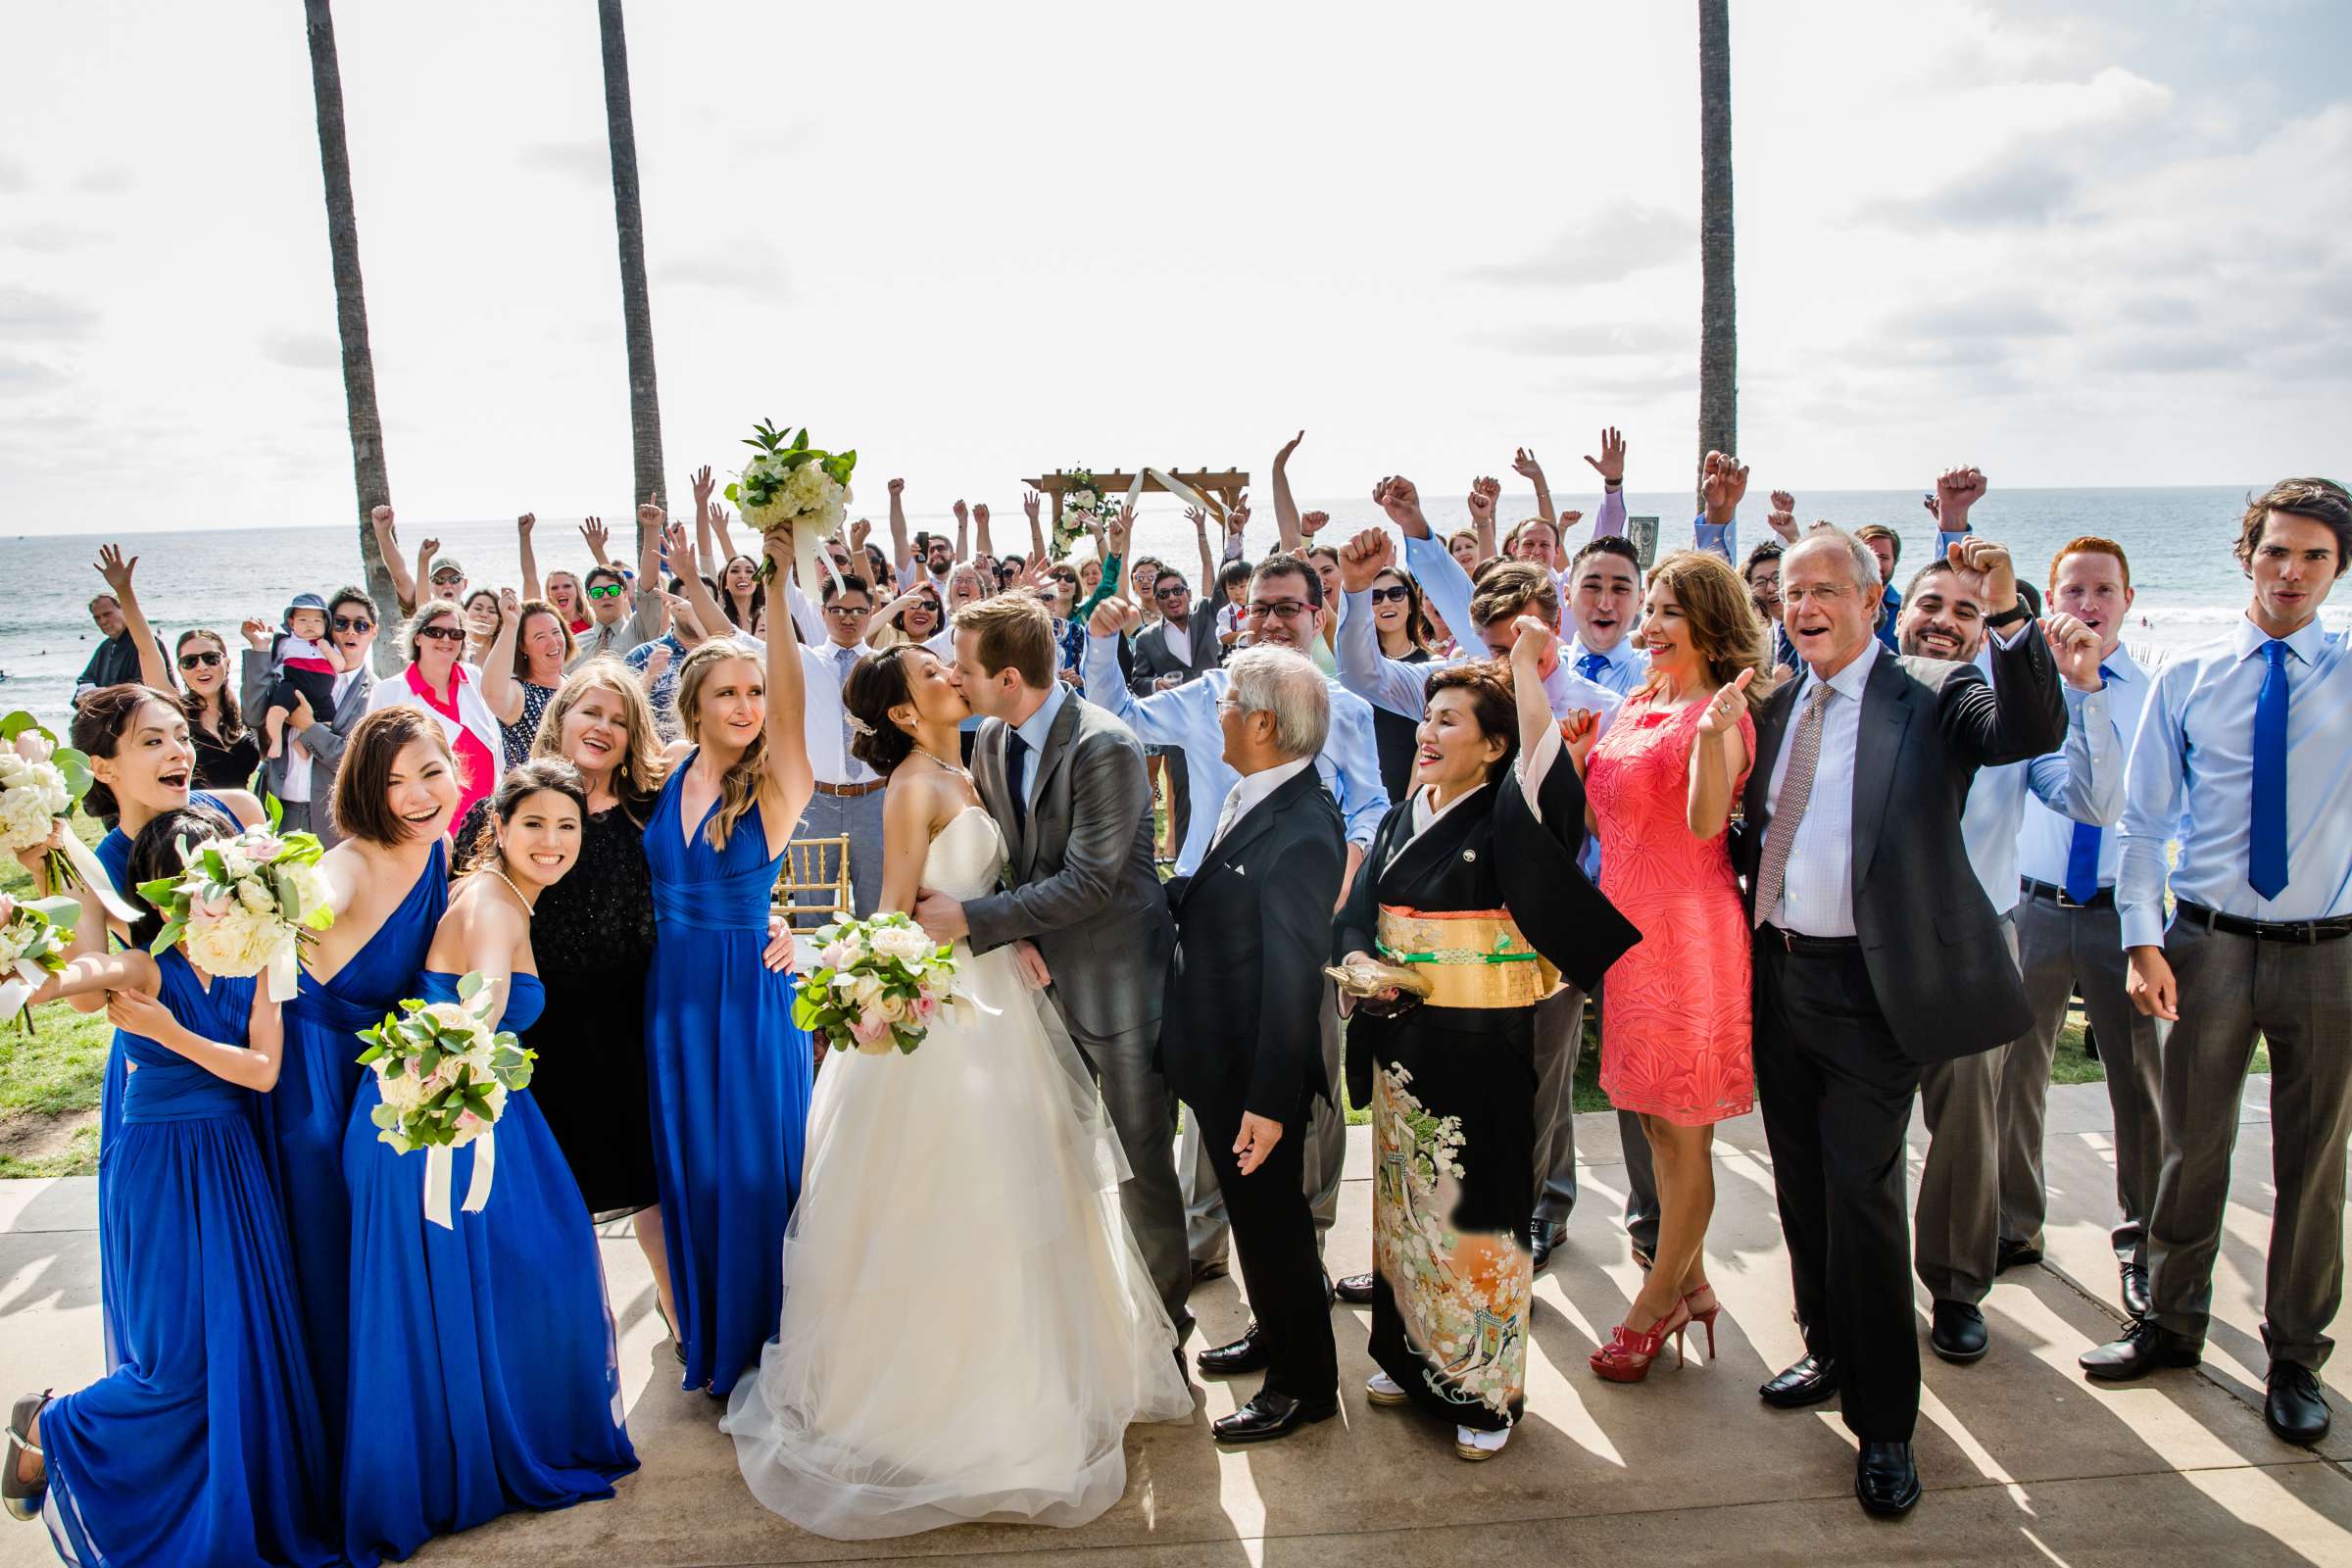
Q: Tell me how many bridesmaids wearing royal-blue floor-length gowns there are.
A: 5